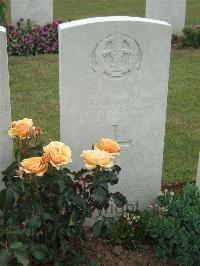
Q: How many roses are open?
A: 5